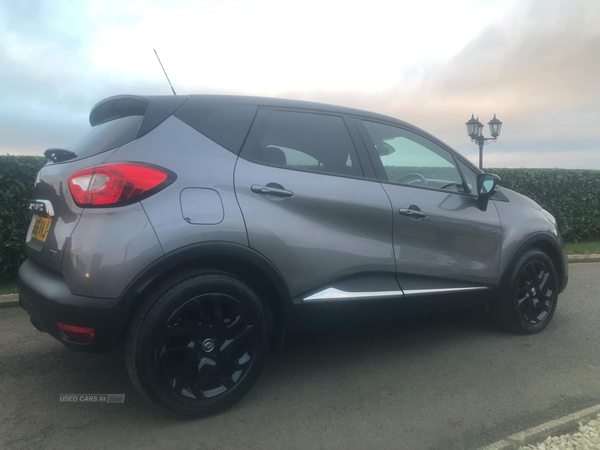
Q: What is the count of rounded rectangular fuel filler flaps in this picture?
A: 1